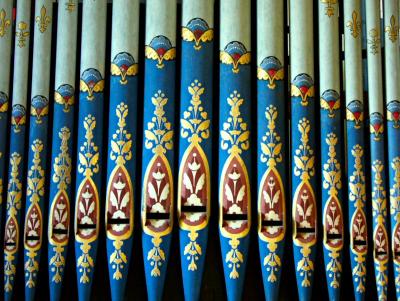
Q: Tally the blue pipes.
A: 15